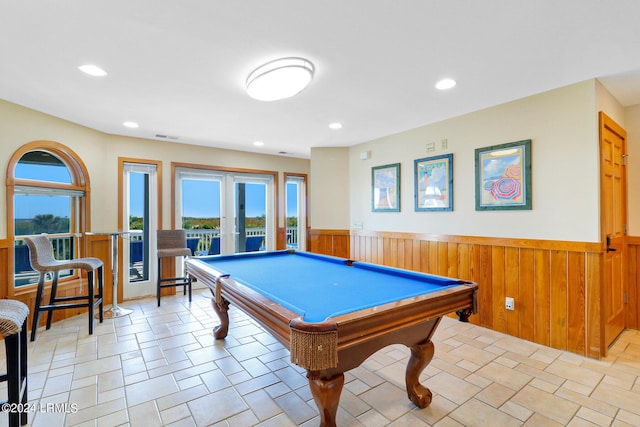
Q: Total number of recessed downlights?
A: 5